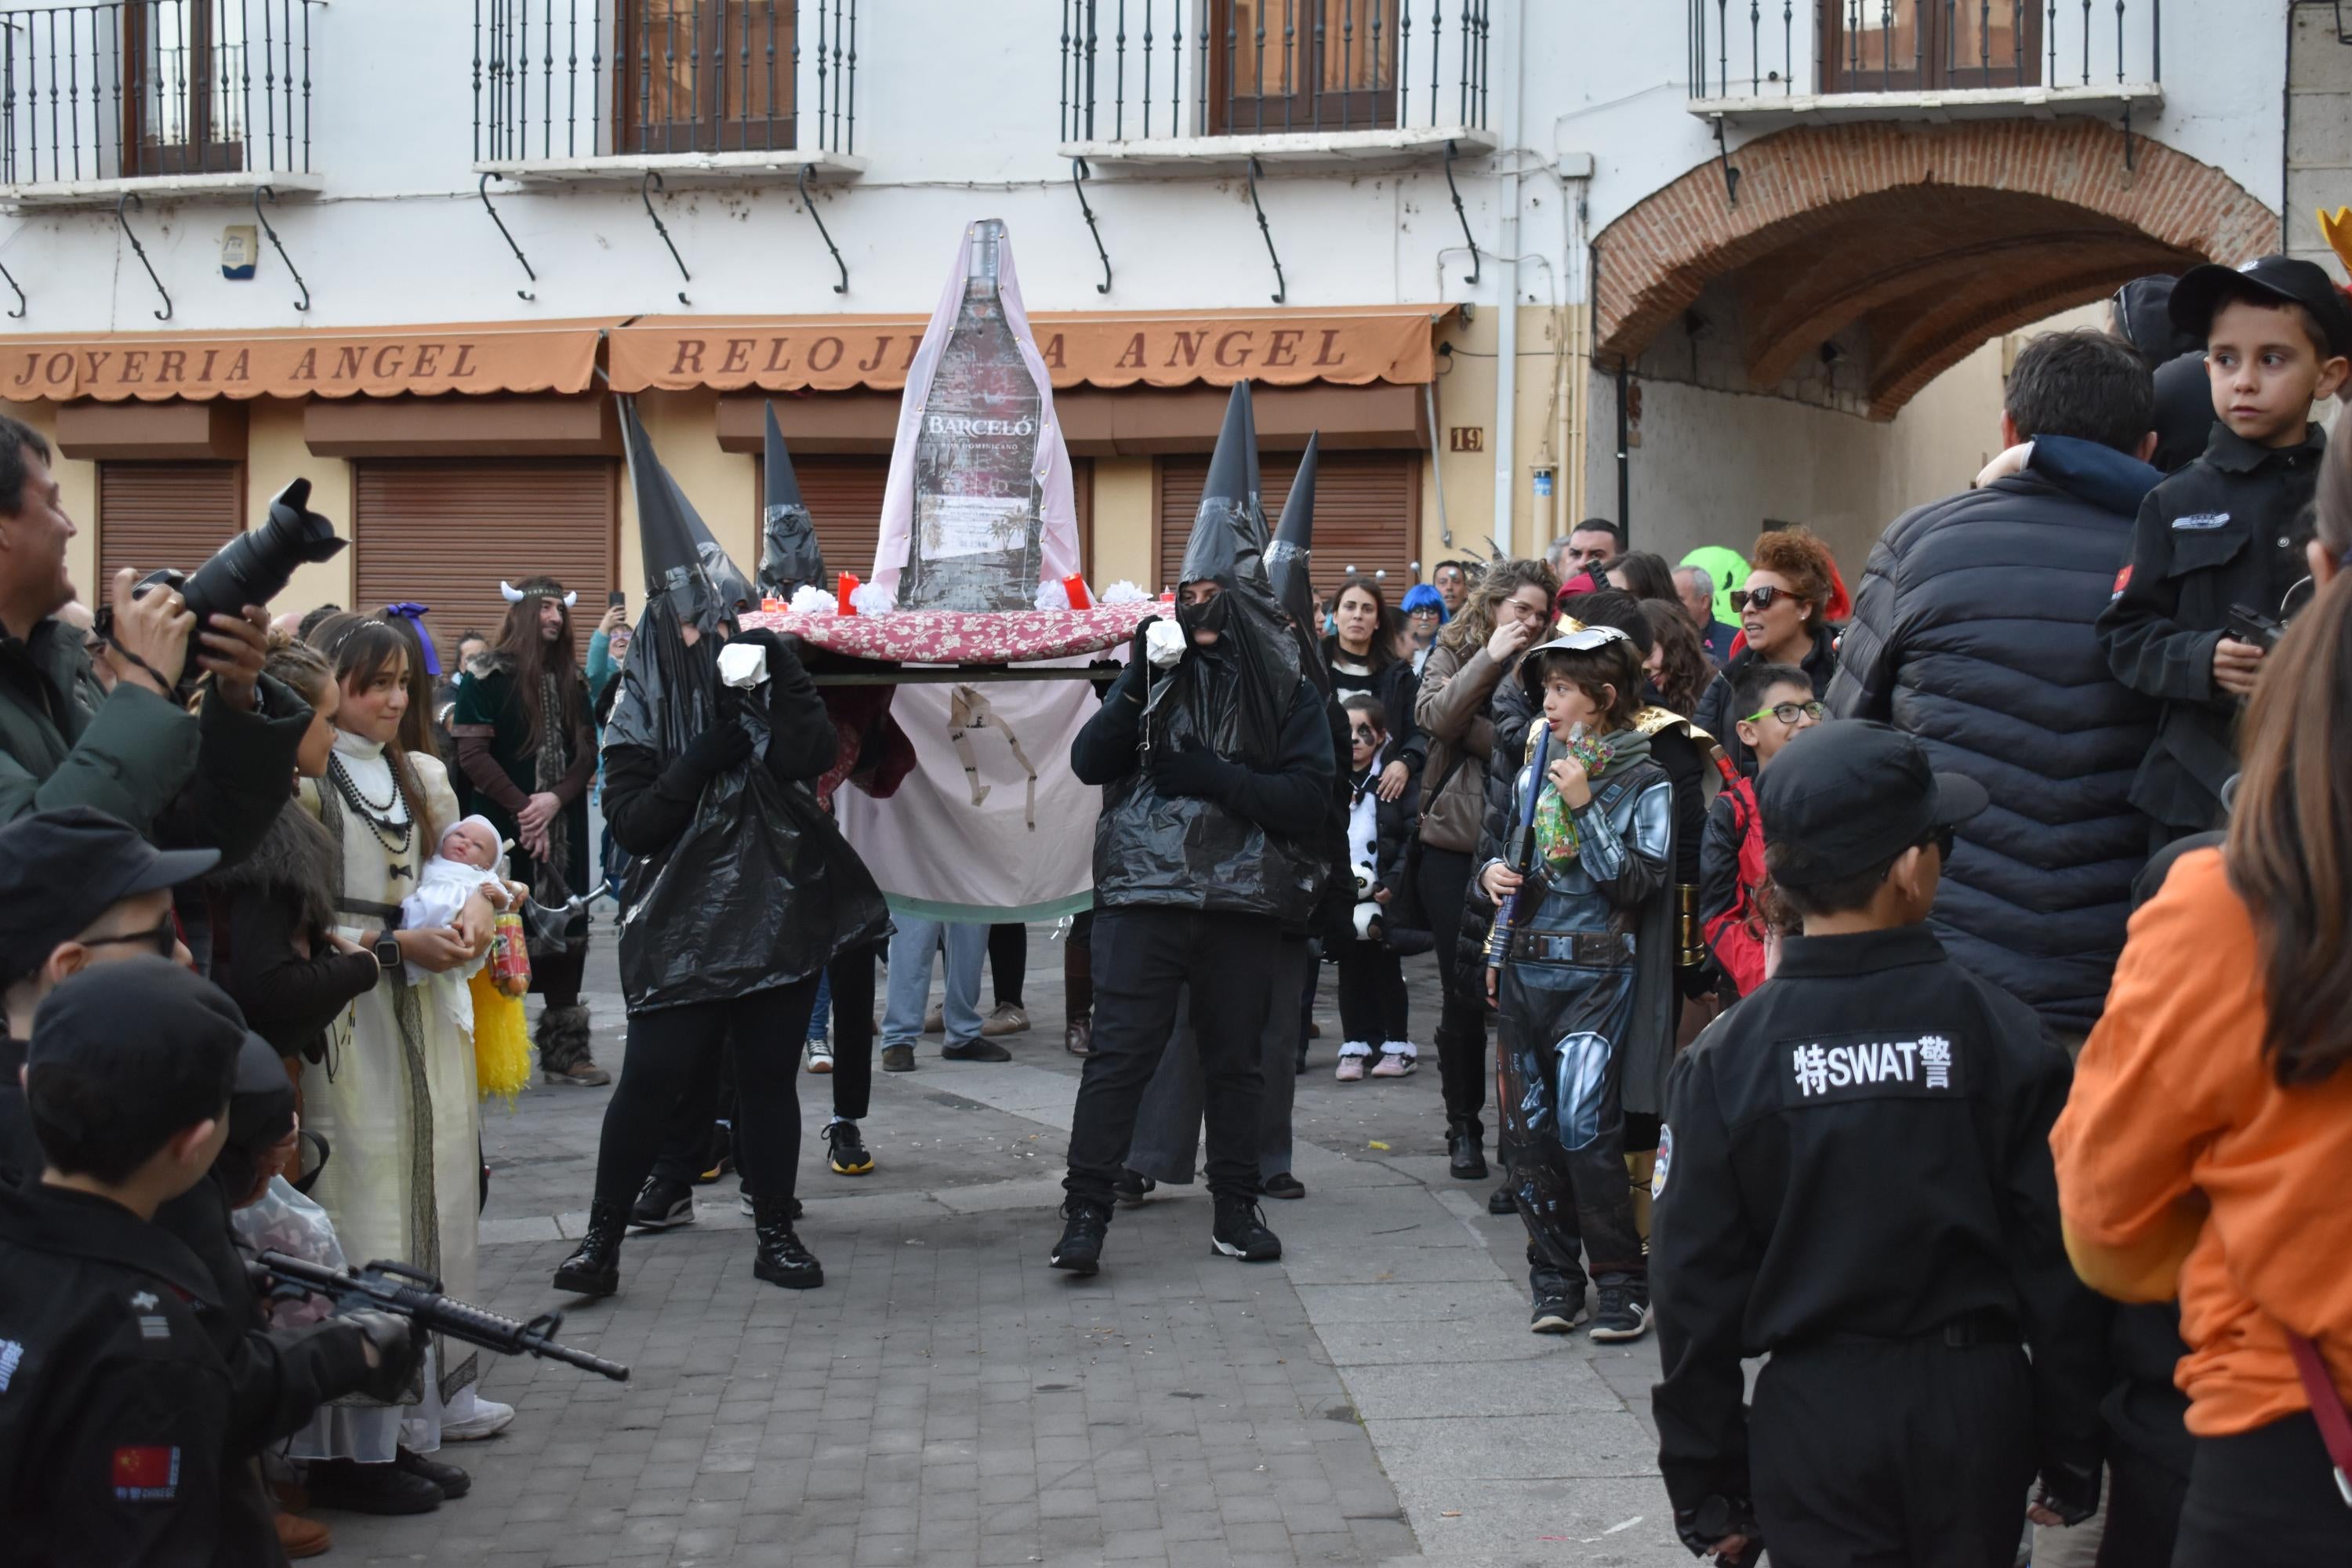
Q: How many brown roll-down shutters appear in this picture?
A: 4